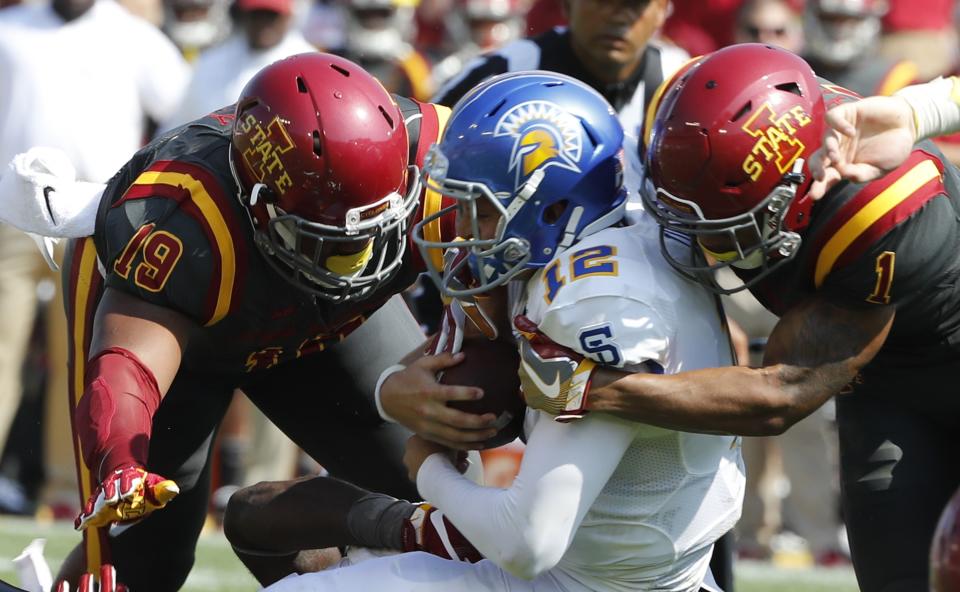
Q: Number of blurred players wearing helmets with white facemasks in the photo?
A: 4